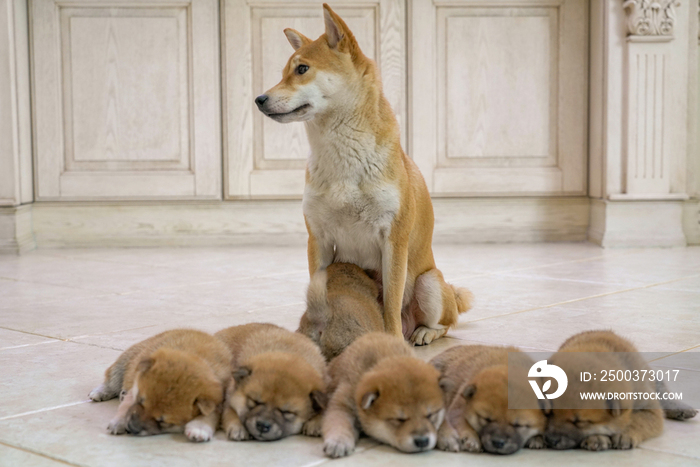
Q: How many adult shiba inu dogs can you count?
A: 1